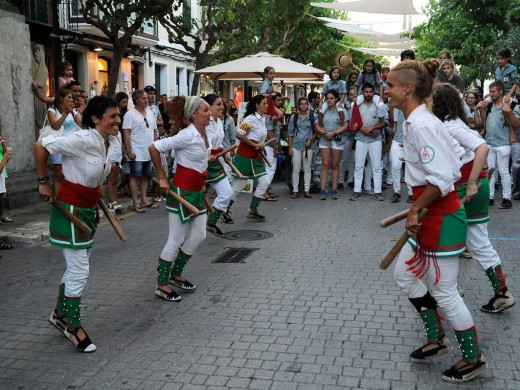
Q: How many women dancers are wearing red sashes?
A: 6